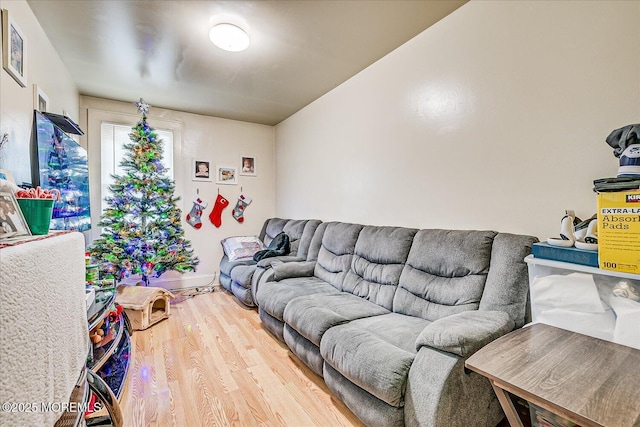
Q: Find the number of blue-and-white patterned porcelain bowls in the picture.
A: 0